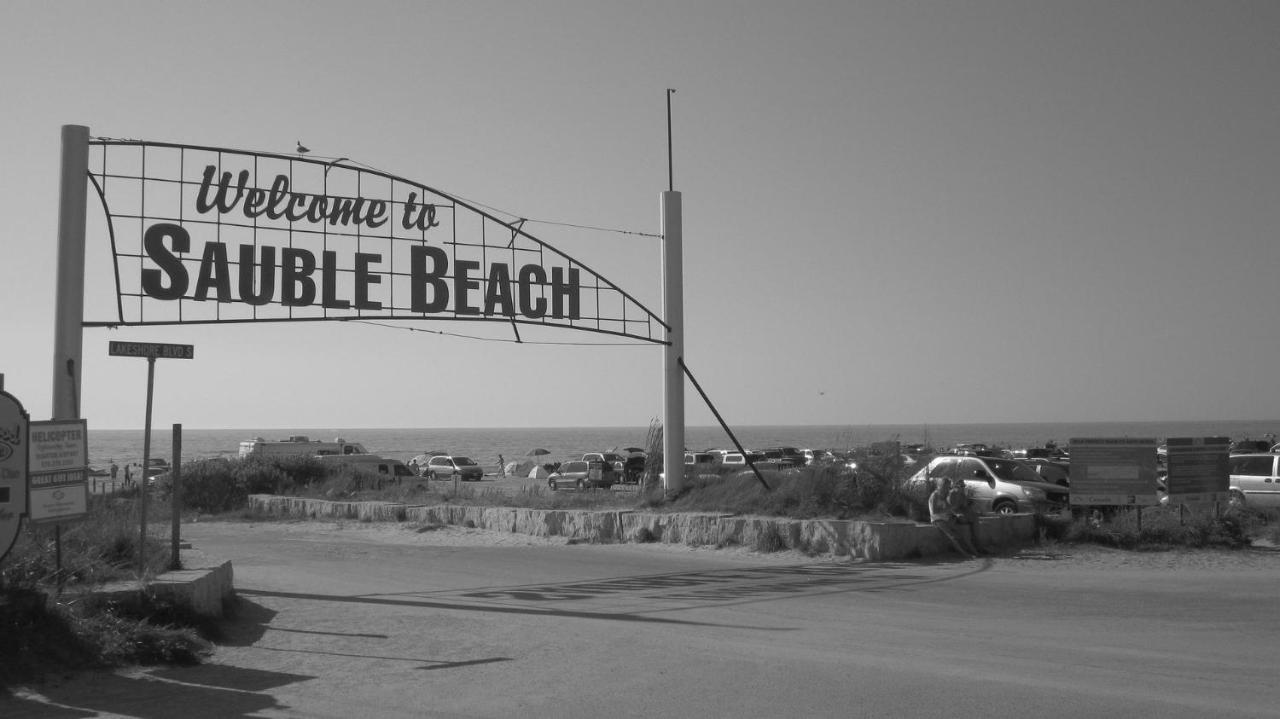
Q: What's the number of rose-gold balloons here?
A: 0